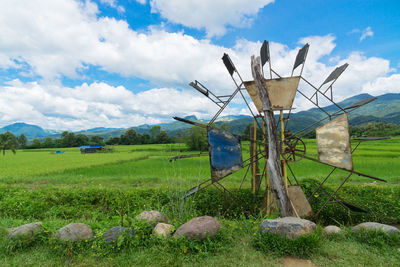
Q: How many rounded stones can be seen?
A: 9